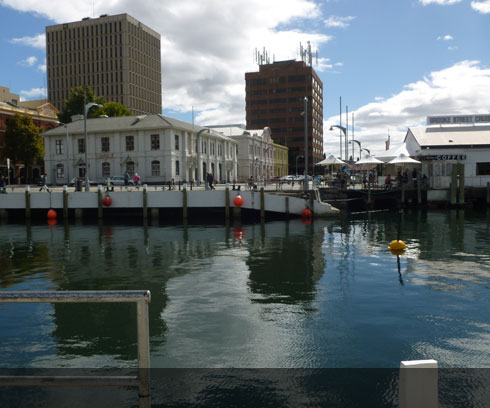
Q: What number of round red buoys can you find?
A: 4